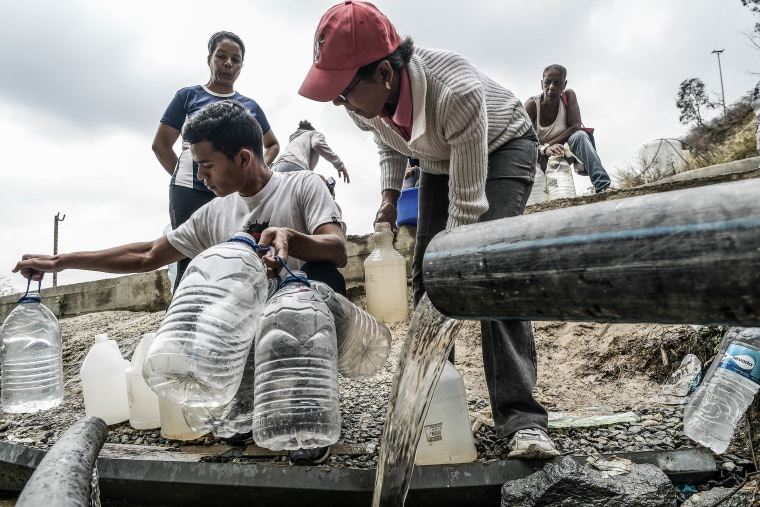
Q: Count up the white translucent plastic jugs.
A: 5